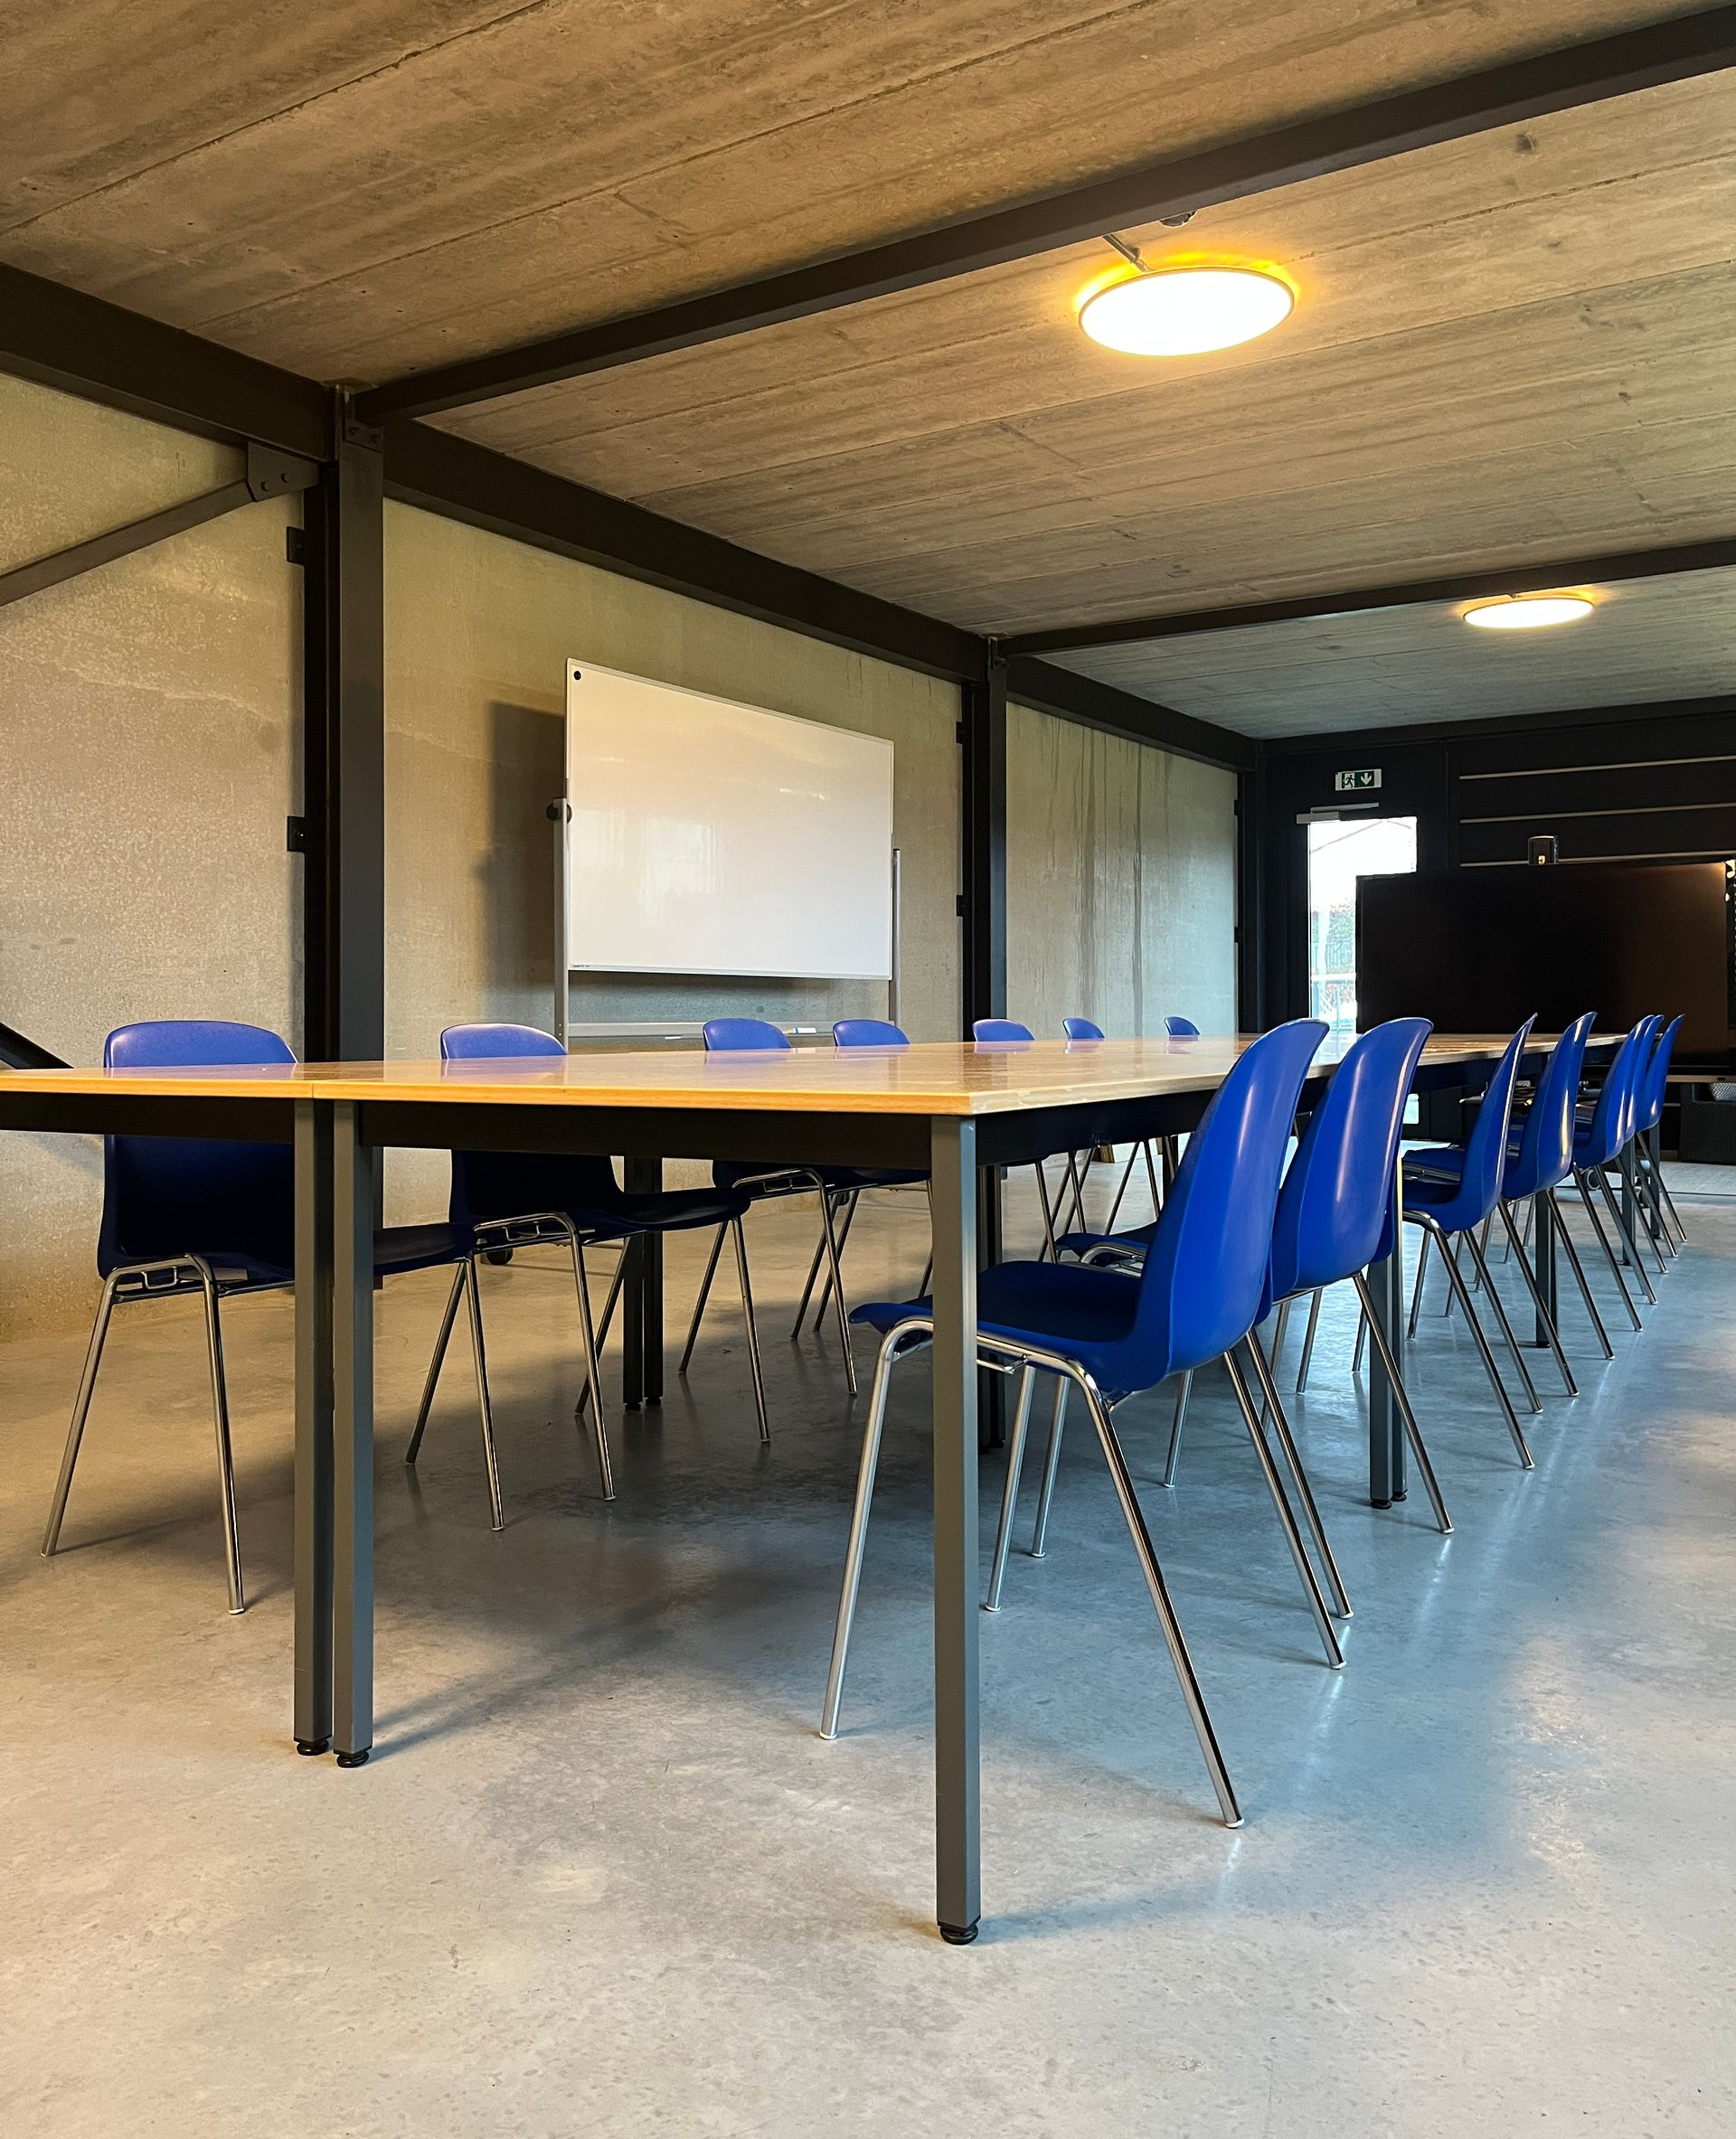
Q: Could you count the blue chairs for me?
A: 14